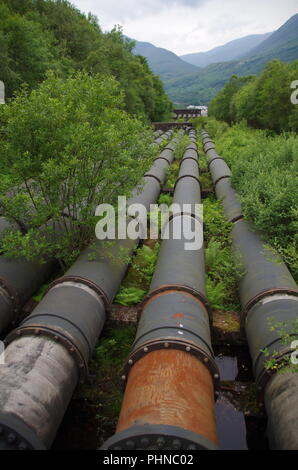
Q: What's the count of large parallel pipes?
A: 5